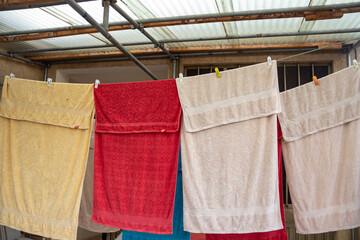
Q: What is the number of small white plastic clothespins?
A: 6